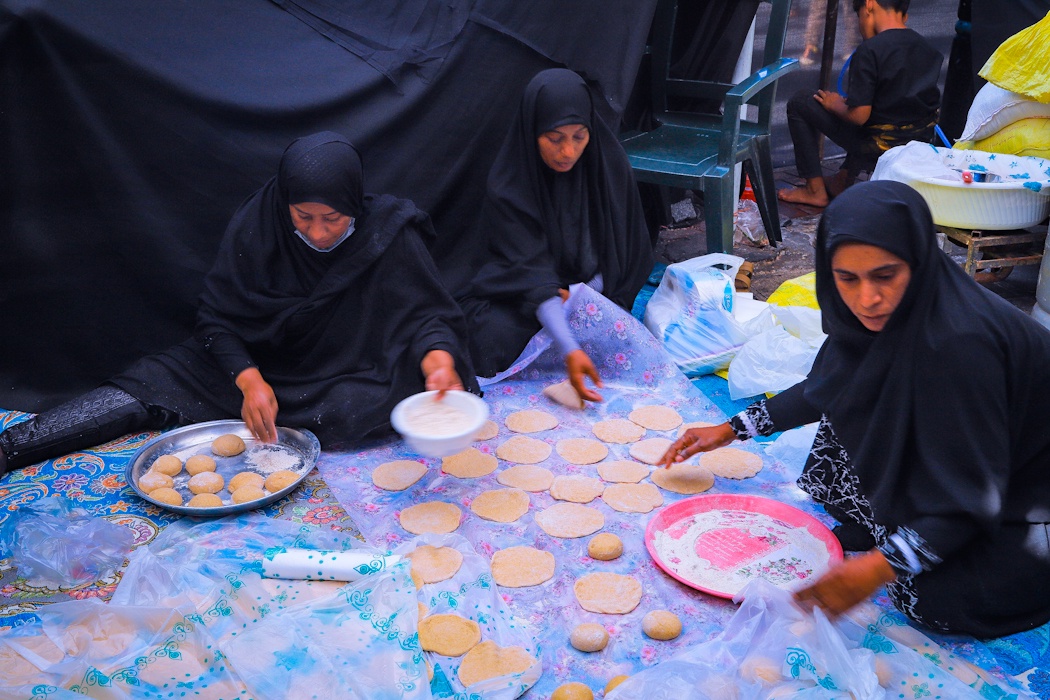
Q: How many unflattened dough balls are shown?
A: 15